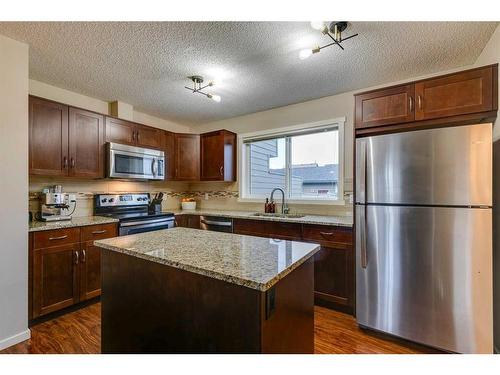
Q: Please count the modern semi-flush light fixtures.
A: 2